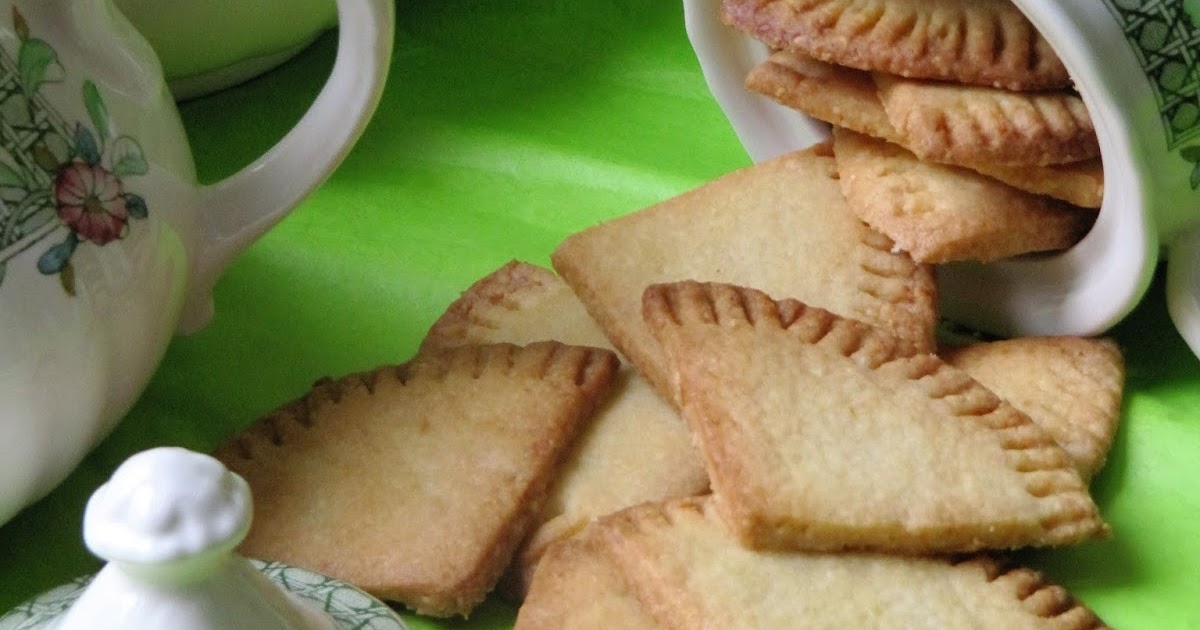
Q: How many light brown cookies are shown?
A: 11